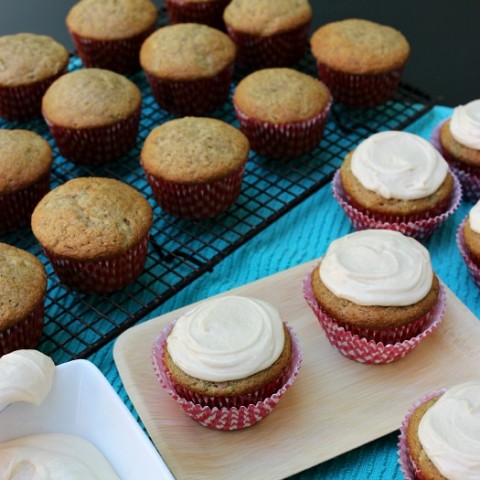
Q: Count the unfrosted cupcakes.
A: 12